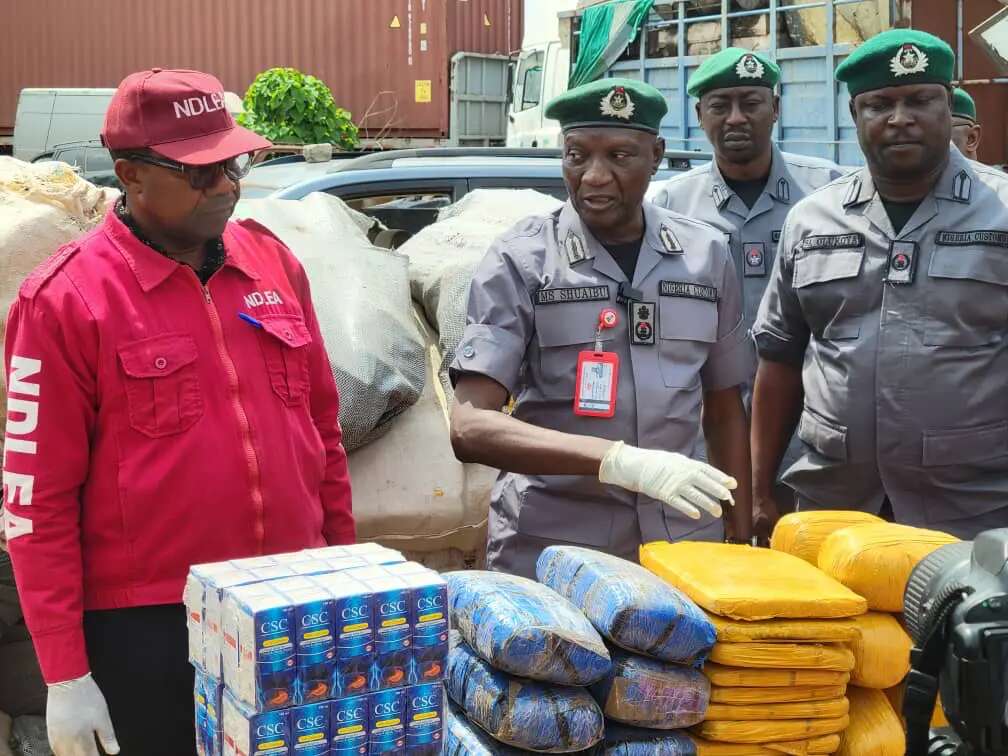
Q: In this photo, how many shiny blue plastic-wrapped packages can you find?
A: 6